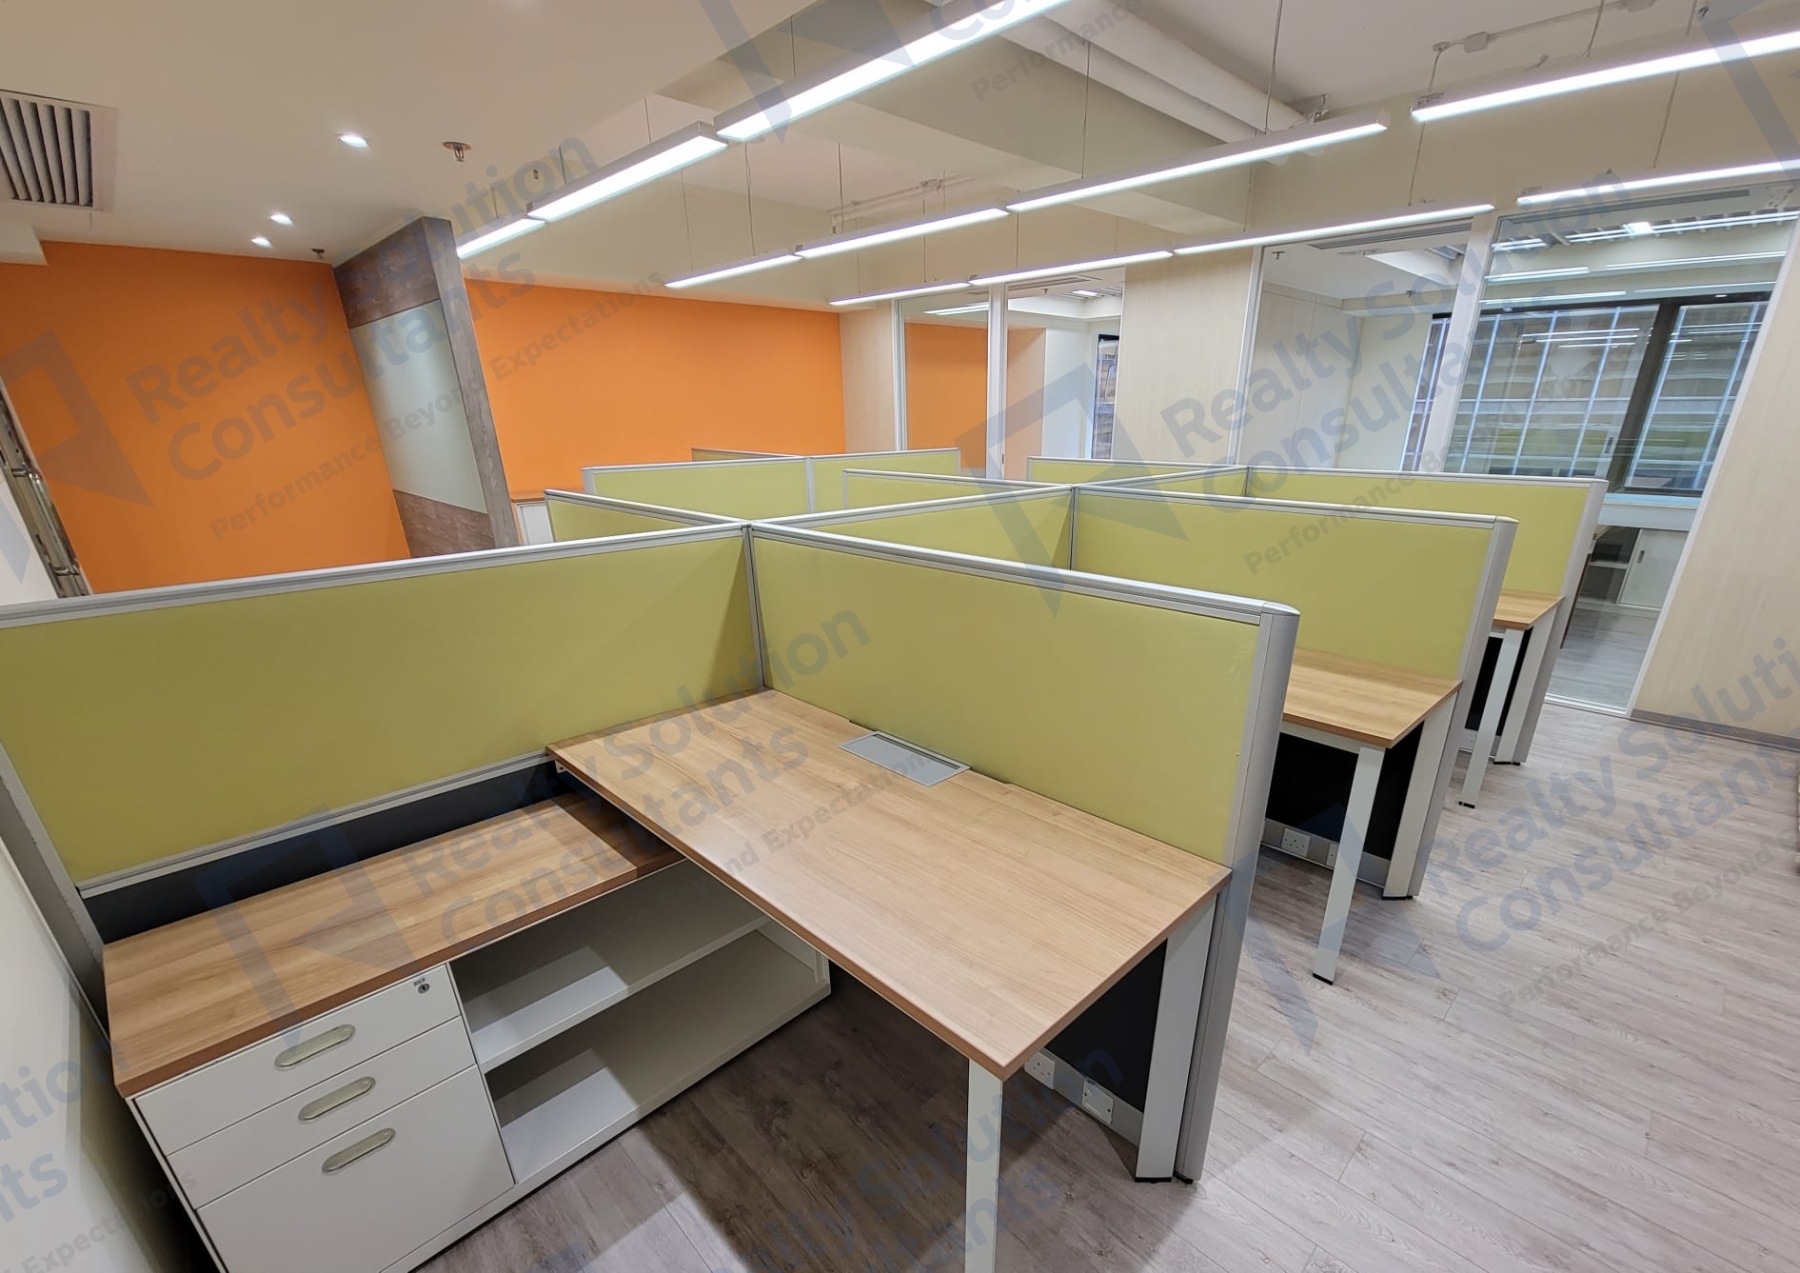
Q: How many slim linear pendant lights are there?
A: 11